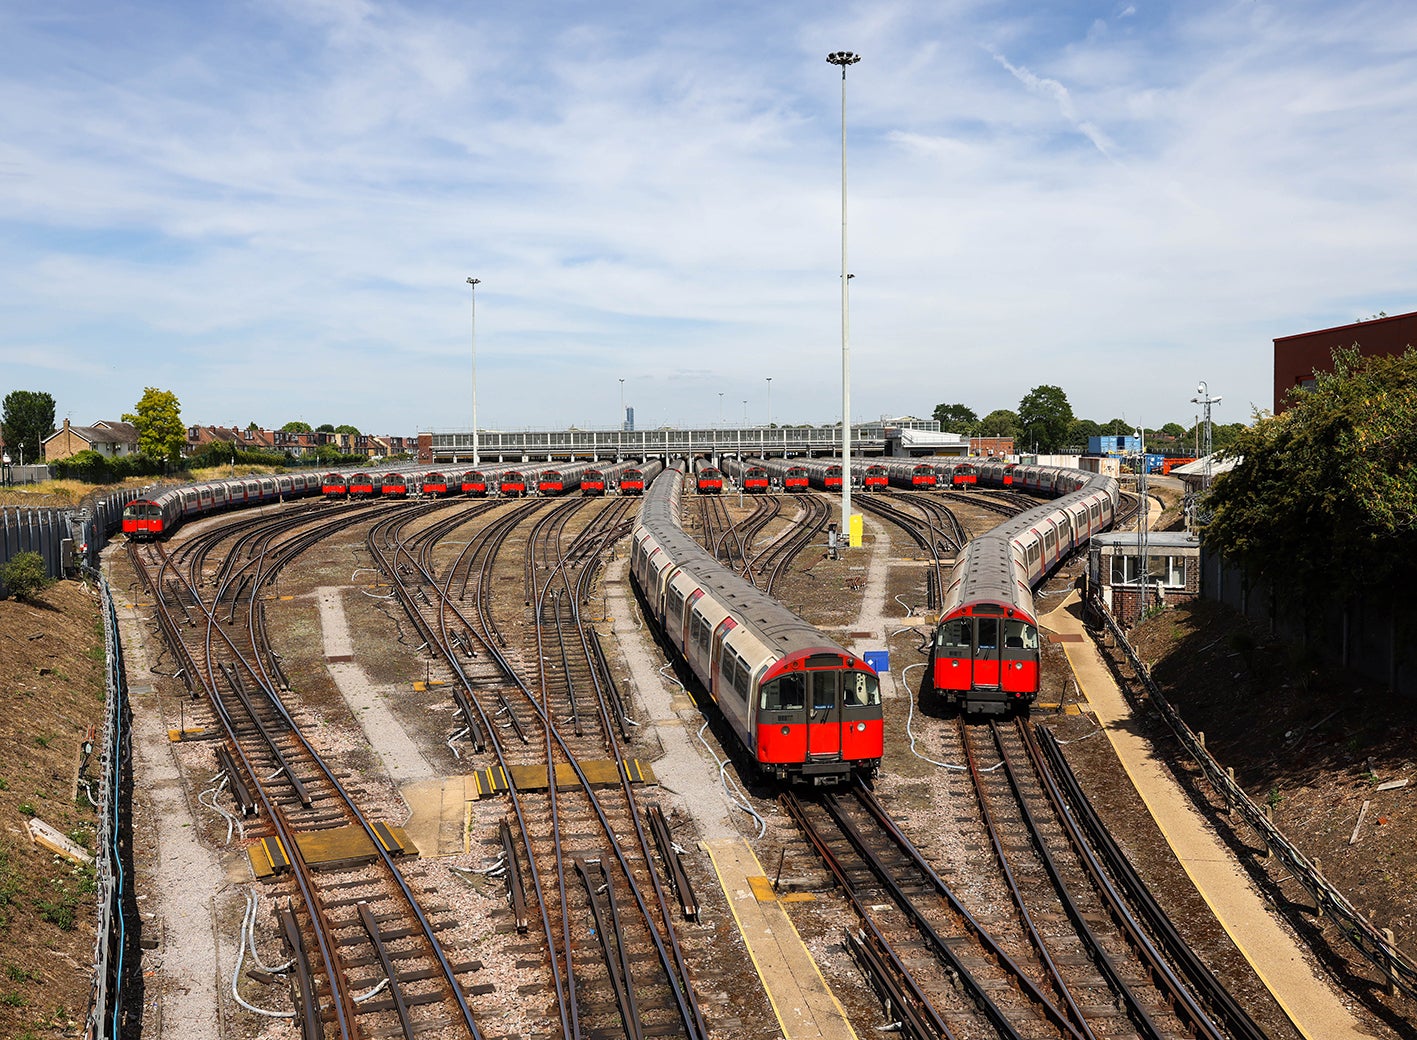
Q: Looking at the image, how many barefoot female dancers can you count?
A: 0